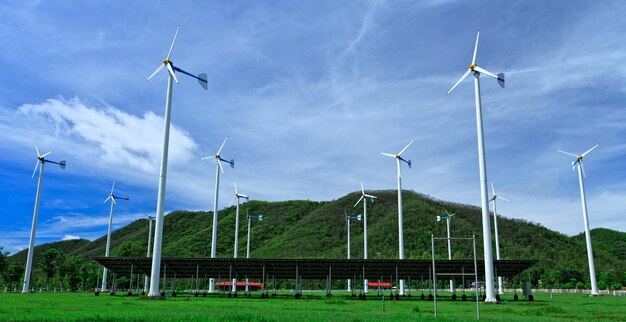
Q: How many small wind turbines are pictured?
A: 14